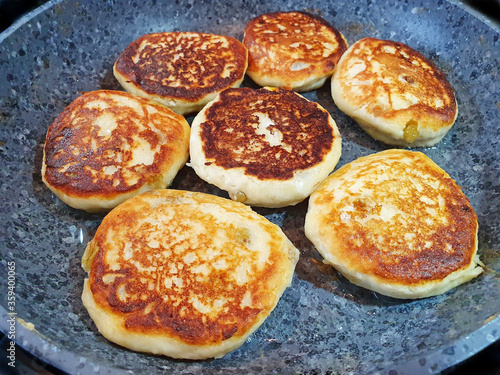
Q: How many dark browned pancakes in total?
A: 2